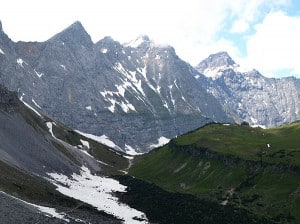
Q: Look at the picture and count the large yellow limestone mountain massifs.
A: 0